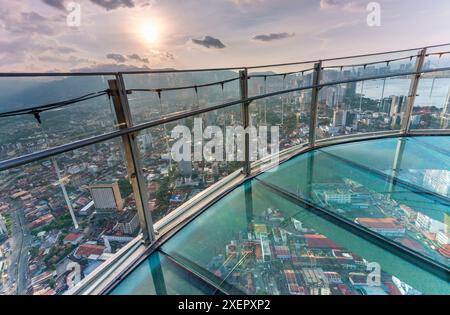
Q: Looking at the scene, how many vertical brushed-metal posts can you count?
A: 4